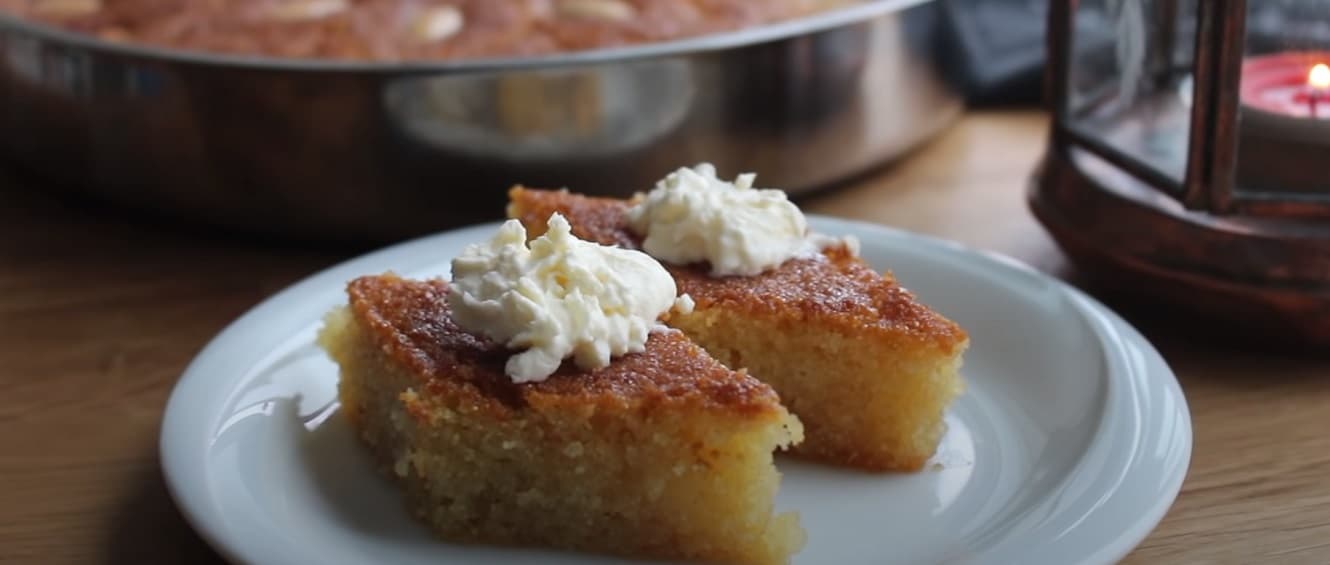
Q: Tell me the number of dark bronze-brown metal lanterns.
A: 1